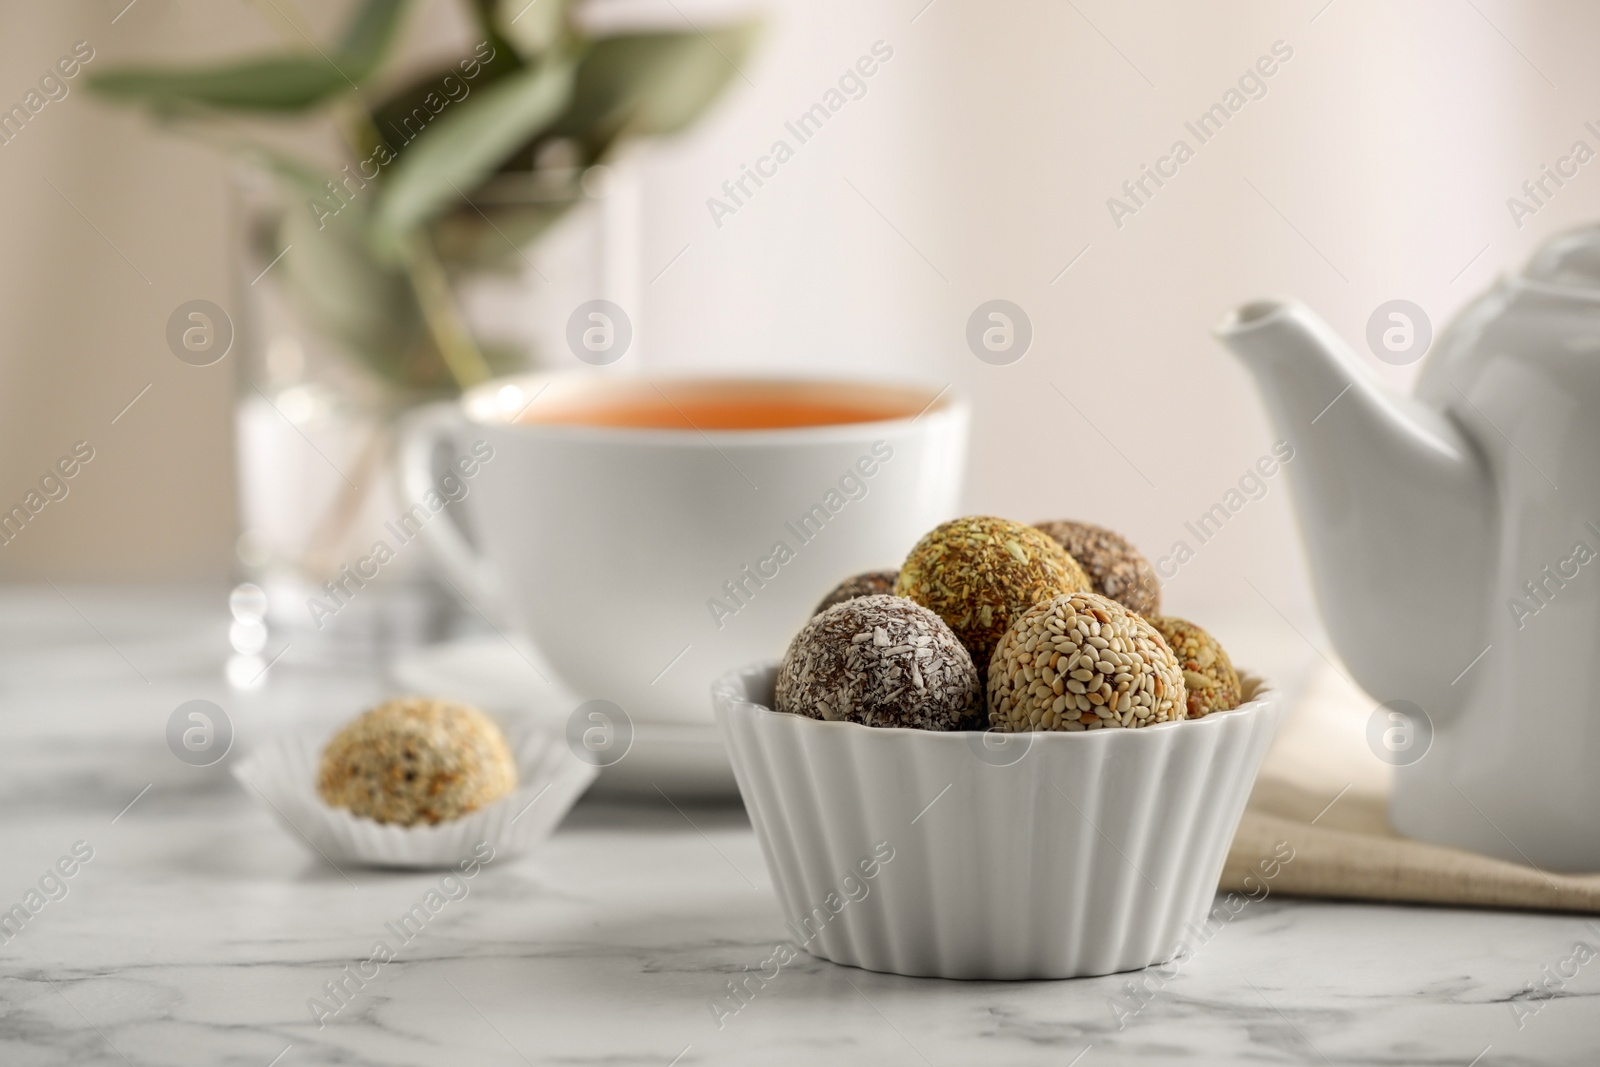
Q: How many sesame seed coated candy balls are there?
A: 2